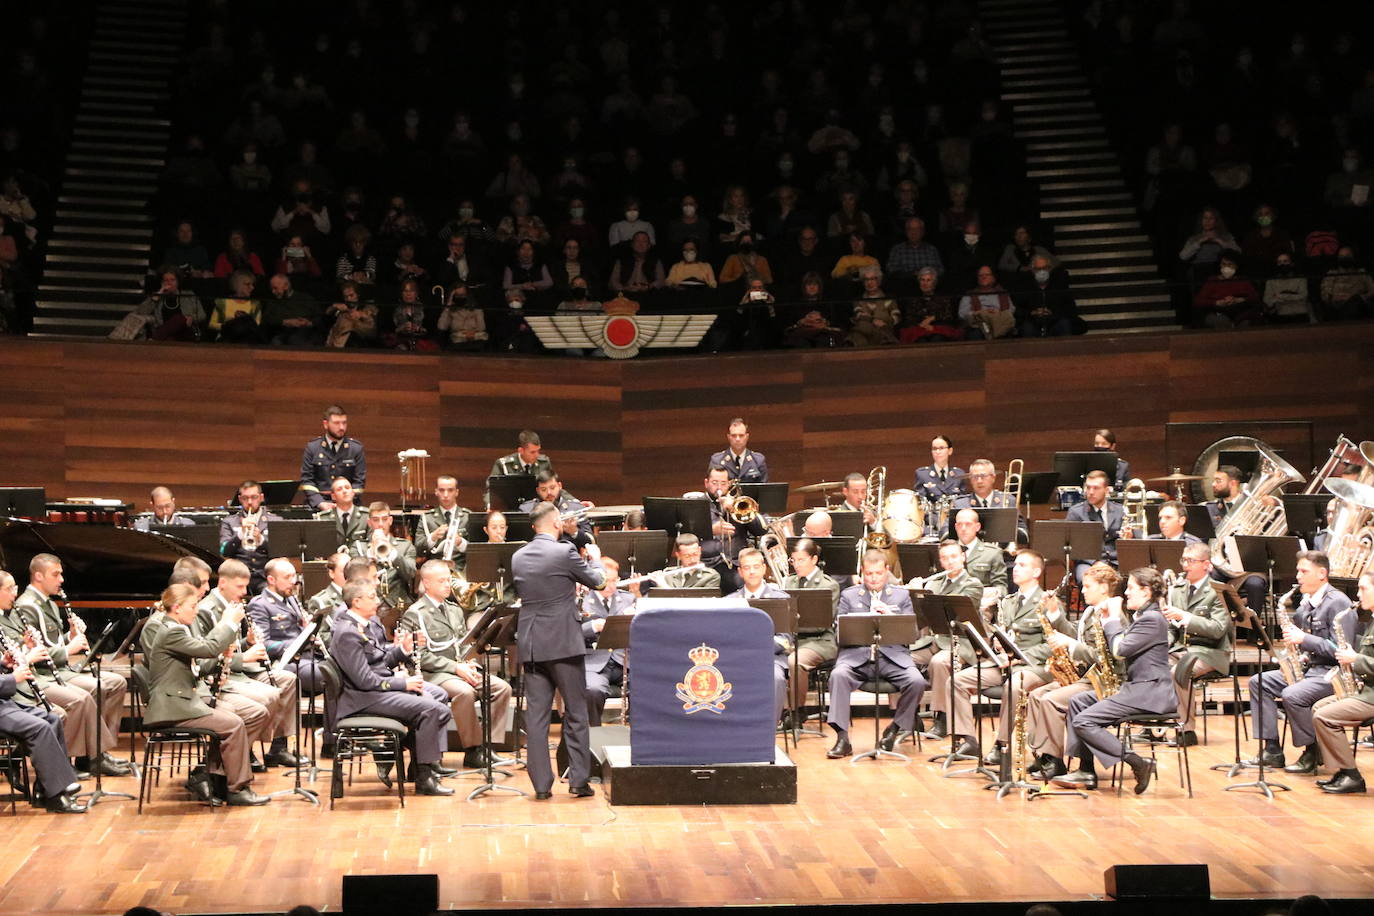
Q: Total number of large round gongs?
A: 1